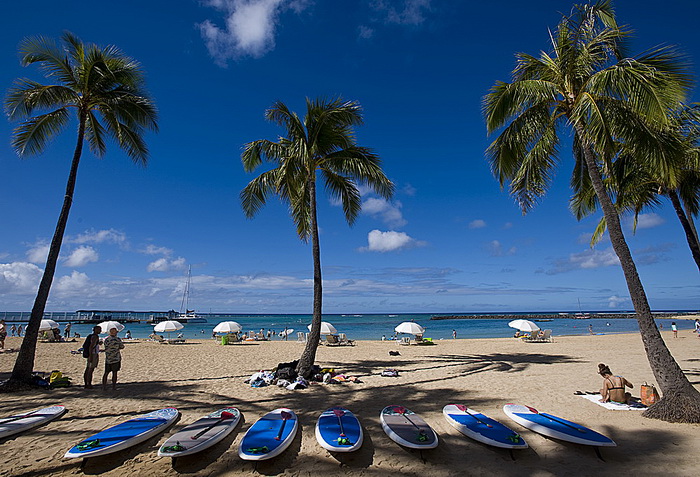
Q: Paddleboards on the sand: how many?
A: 8